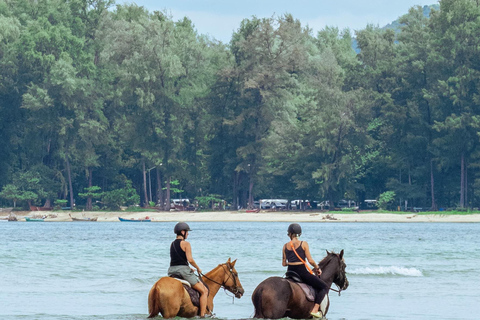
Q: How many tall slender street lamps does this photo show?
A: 1